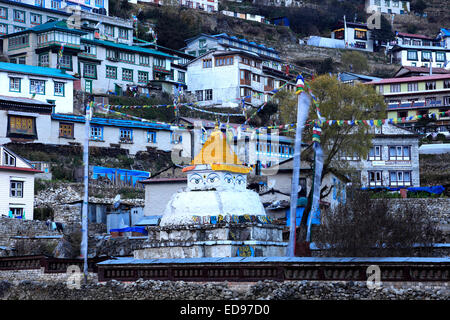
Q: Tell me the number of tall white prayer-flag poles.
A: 3